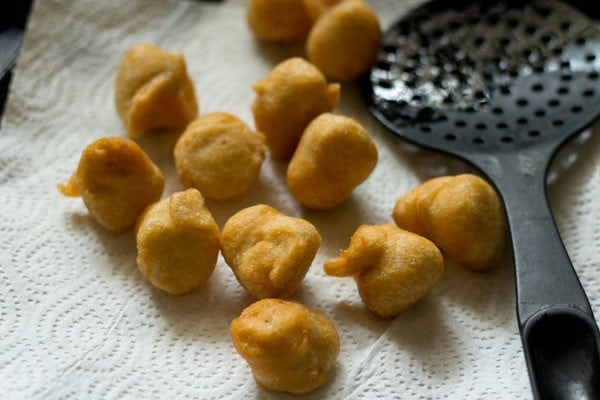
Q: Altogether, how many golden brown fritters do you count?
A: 13